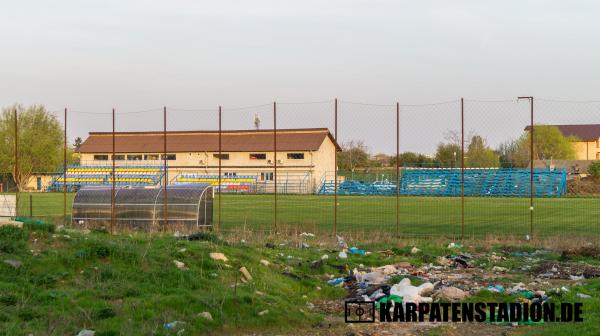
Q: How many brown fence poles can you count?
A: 10